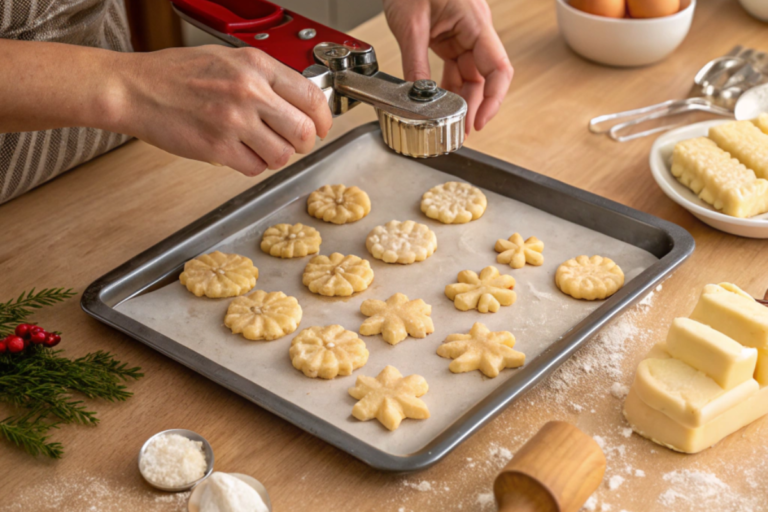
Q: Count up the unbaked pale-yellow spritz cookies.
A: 14